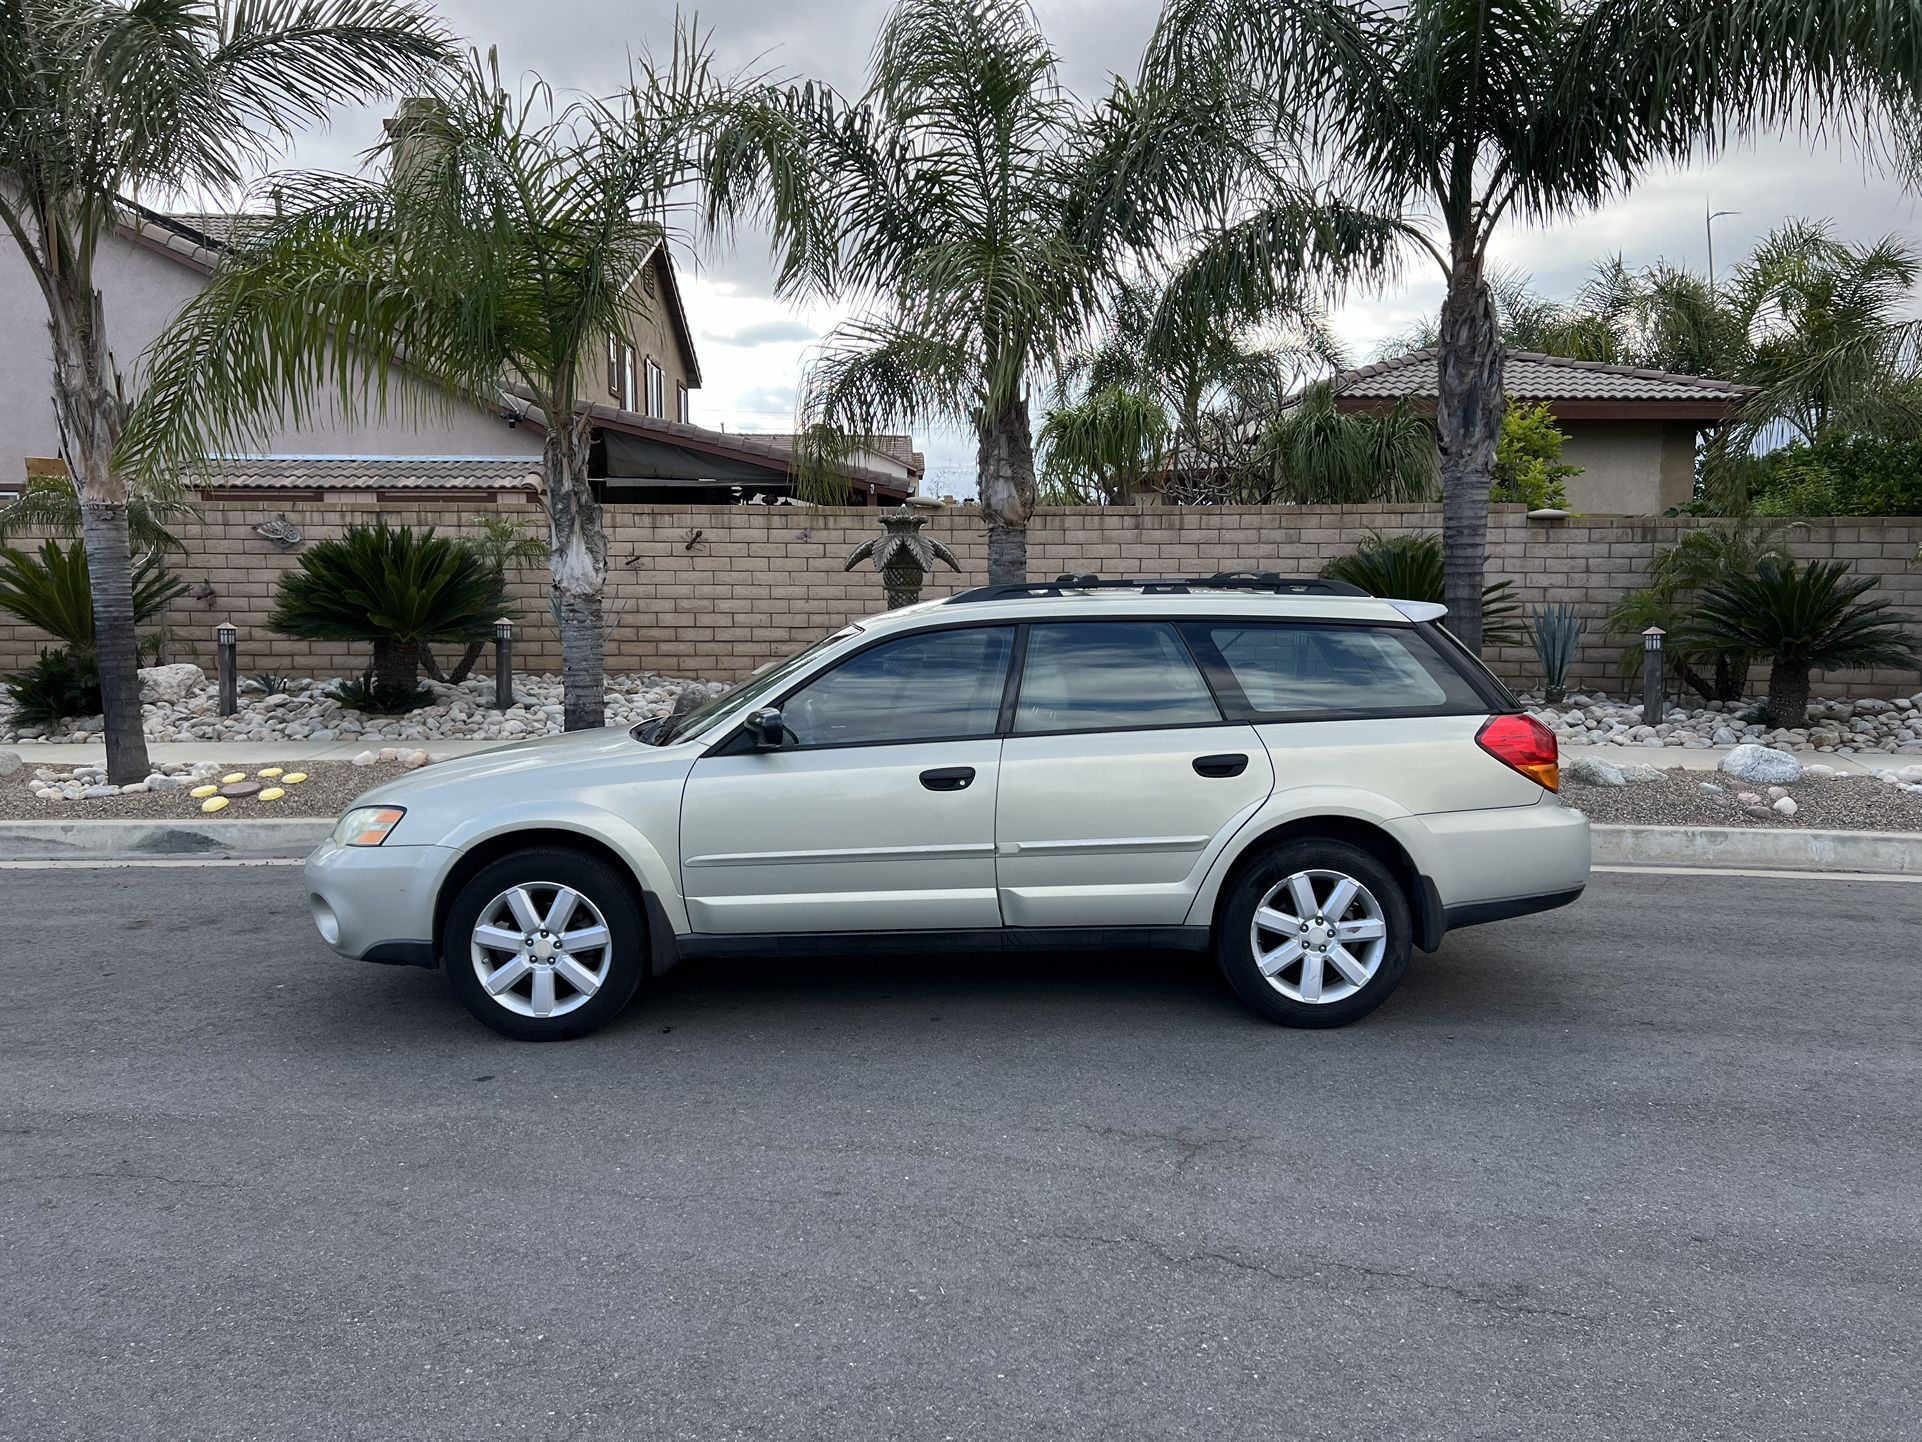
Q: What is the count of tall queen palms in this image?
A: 4